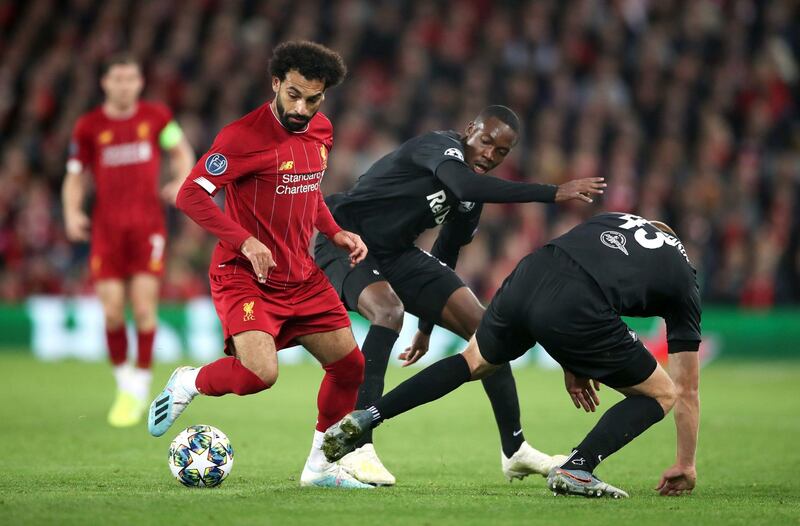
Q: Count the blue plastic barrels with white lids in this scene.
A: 0